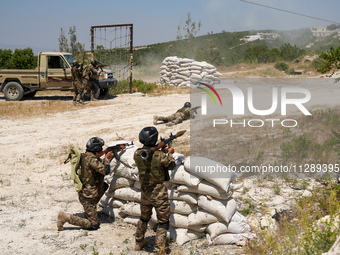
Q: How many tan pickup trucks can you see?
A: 1